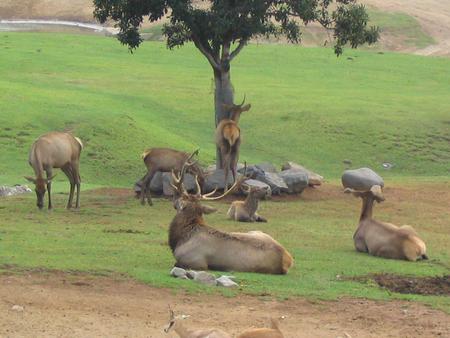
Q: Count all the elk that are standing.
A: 3